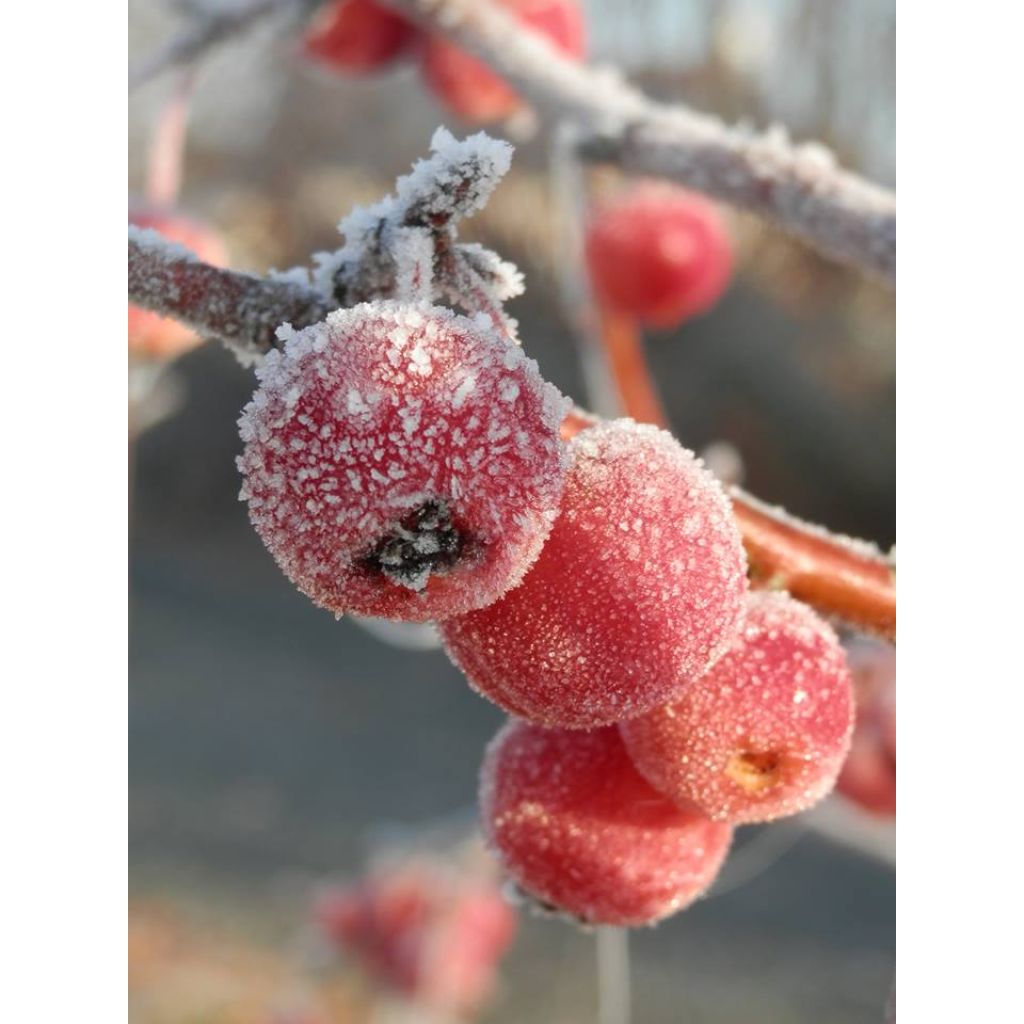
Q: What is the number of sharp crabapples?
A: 4